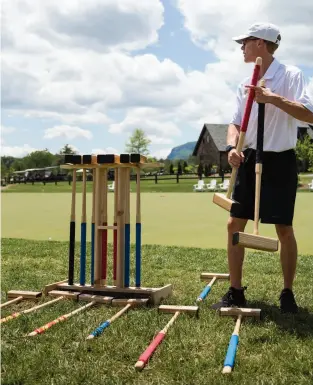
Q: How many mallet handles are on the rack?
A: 7